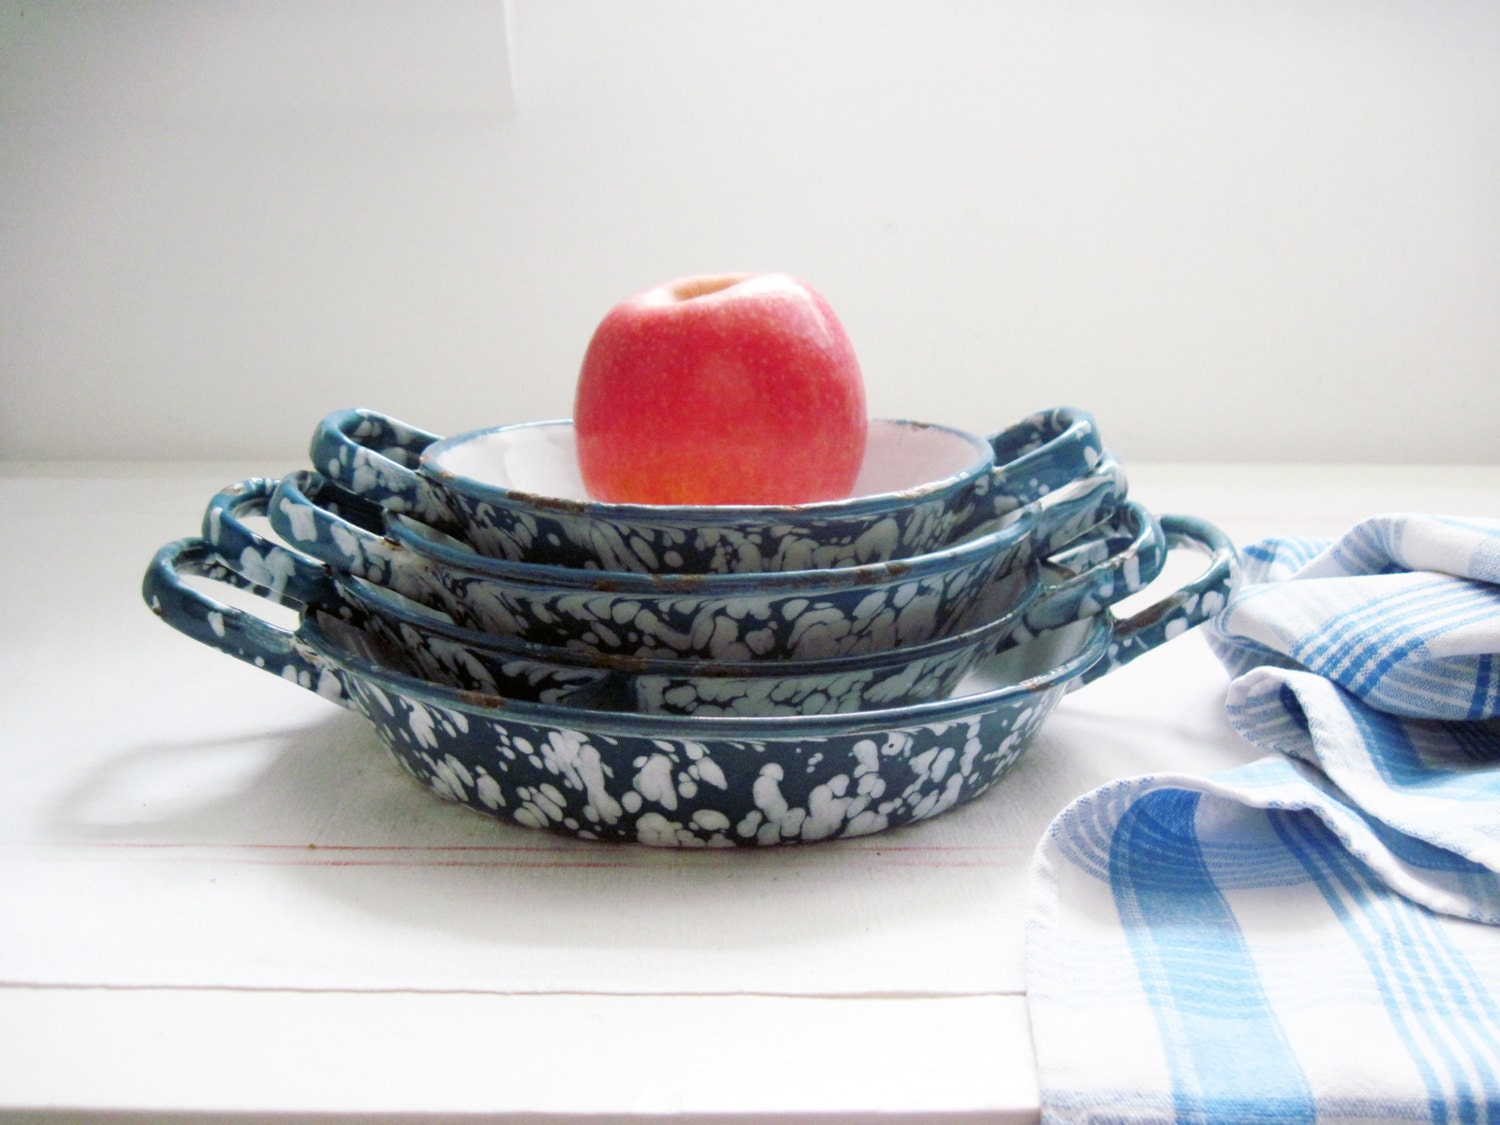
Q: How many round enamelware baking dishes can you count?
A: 4